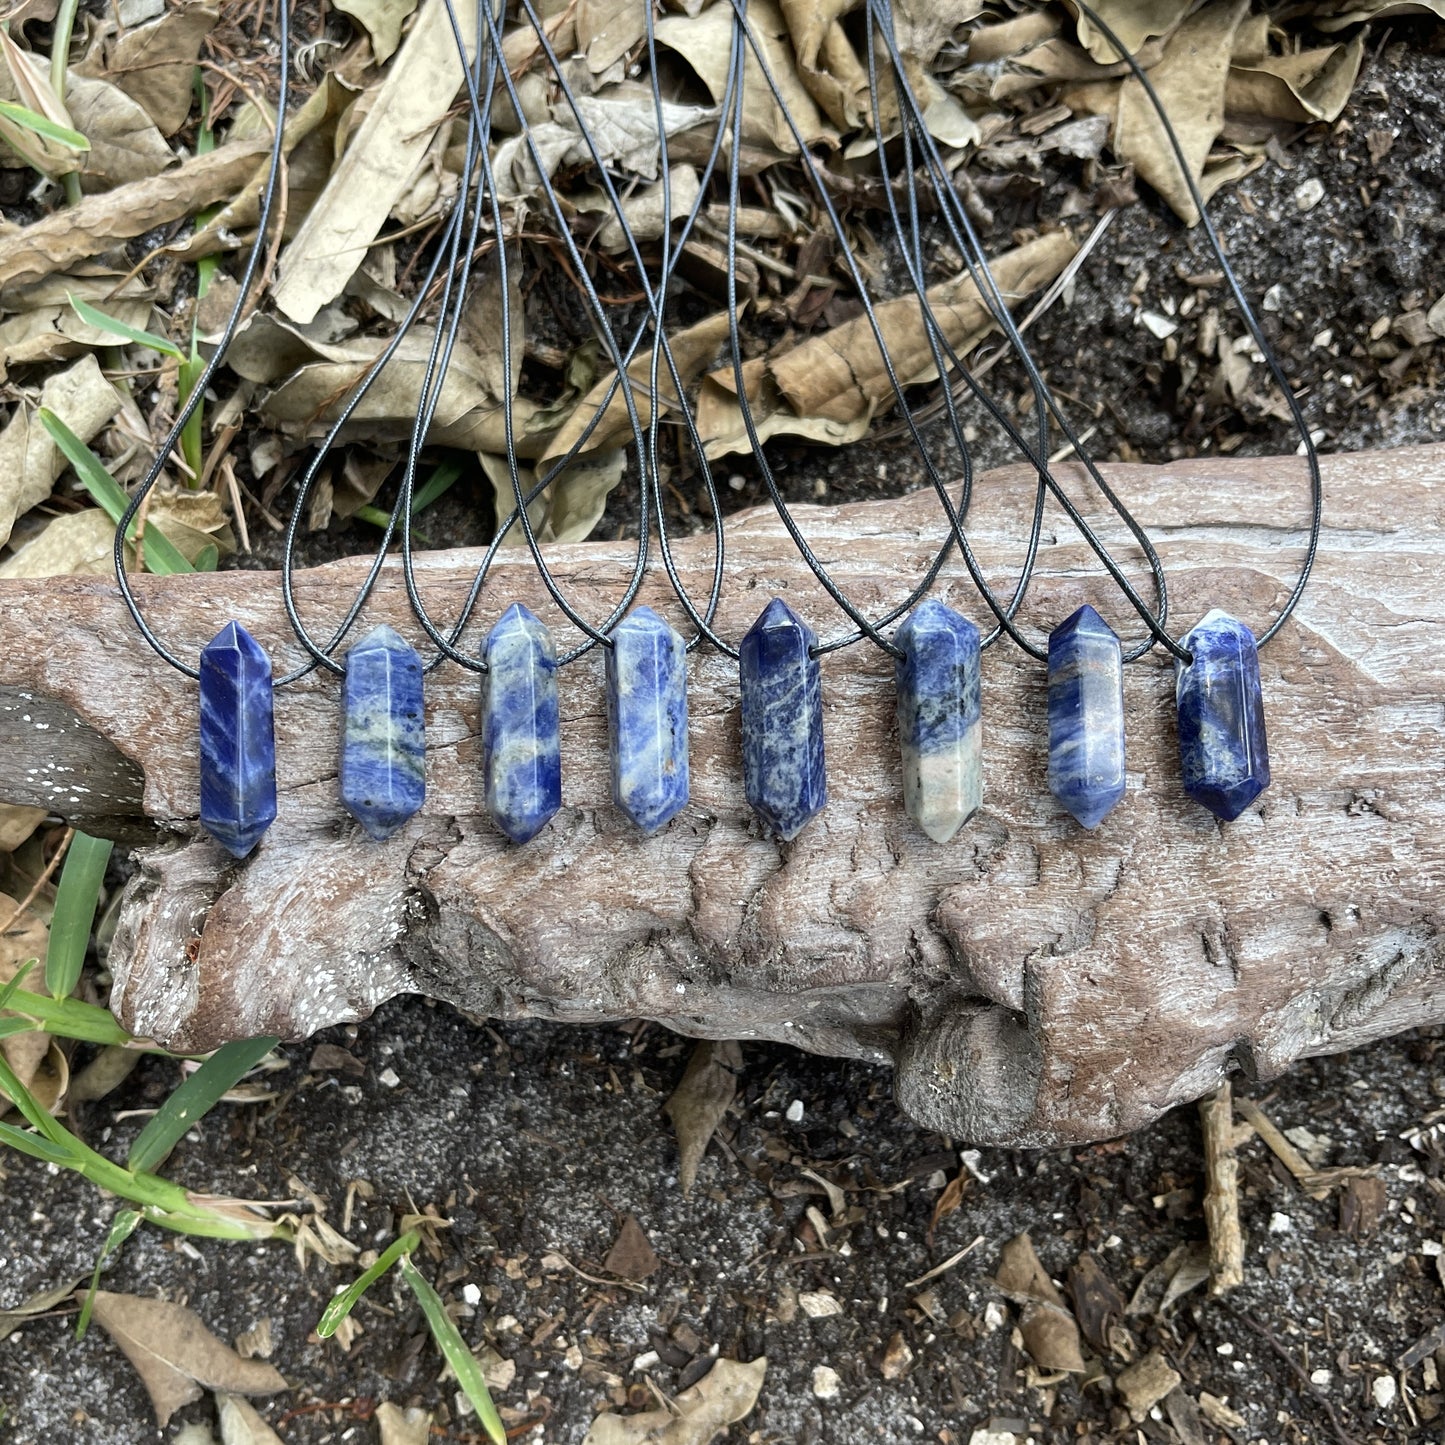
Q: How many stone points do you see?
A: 8